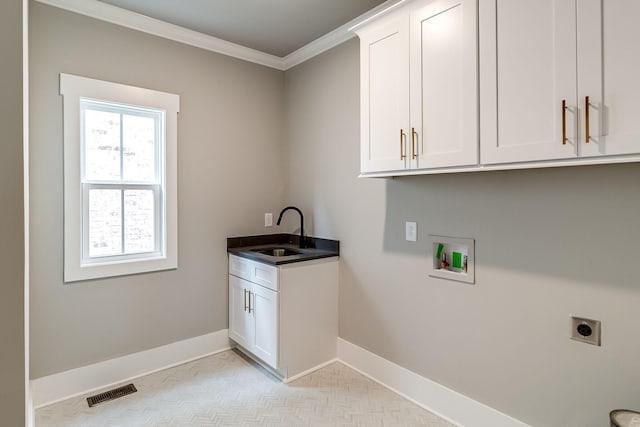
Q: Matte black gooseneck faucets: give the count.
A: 1